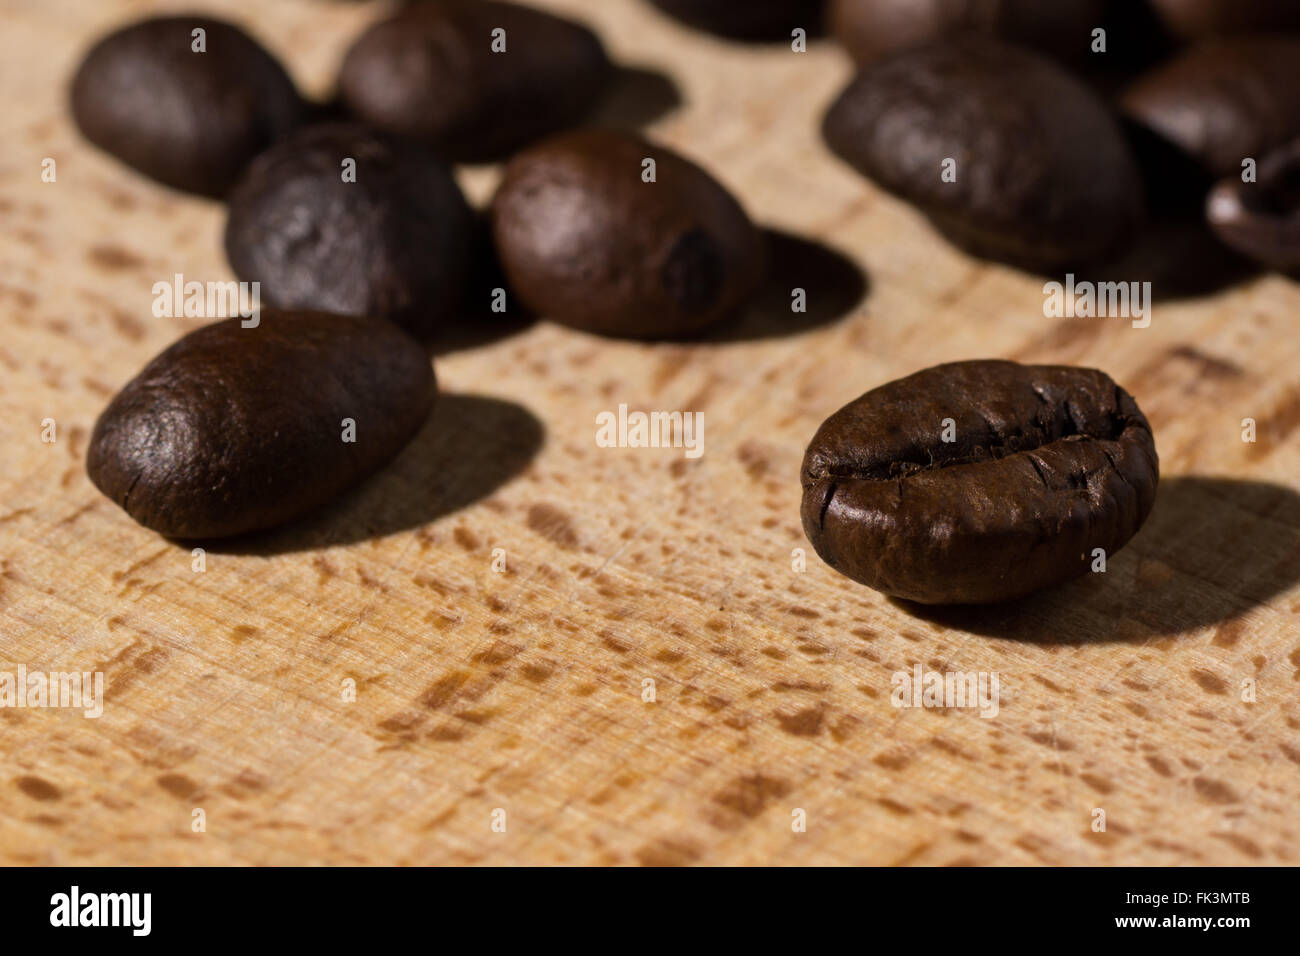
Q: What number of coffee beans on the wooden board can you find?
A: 12